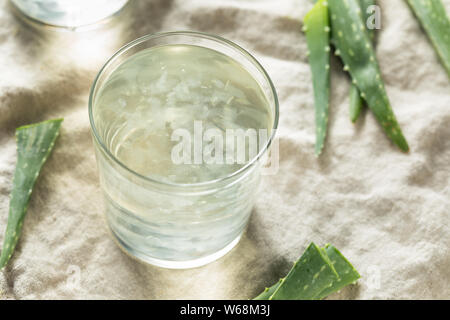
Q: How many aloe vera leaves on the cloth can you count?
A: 7